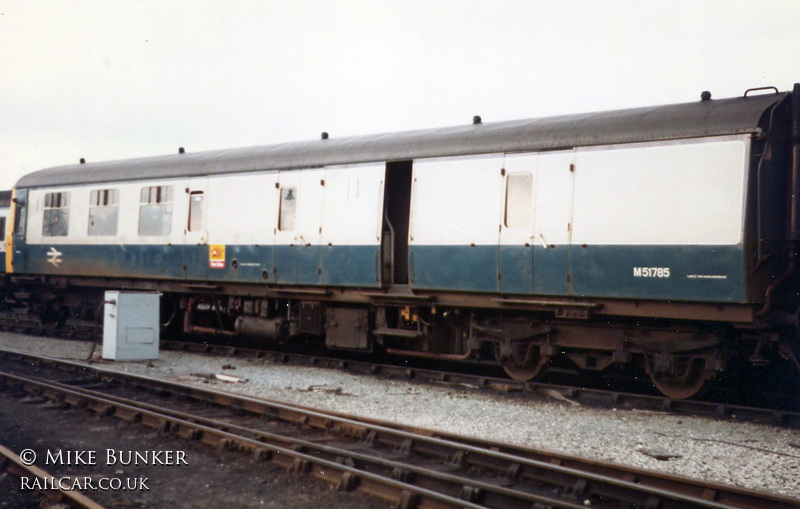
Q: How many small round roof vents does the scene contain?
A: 5